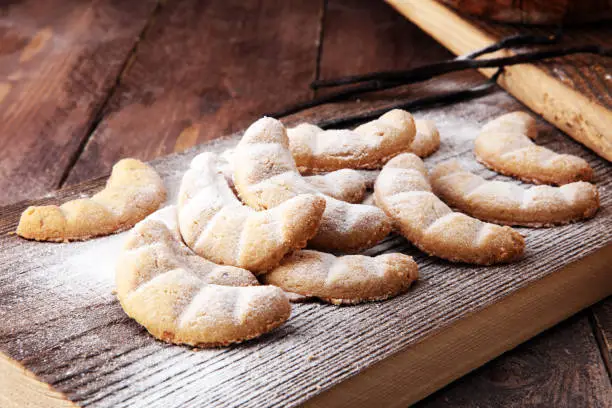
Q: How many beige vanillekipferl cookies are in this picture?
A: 12